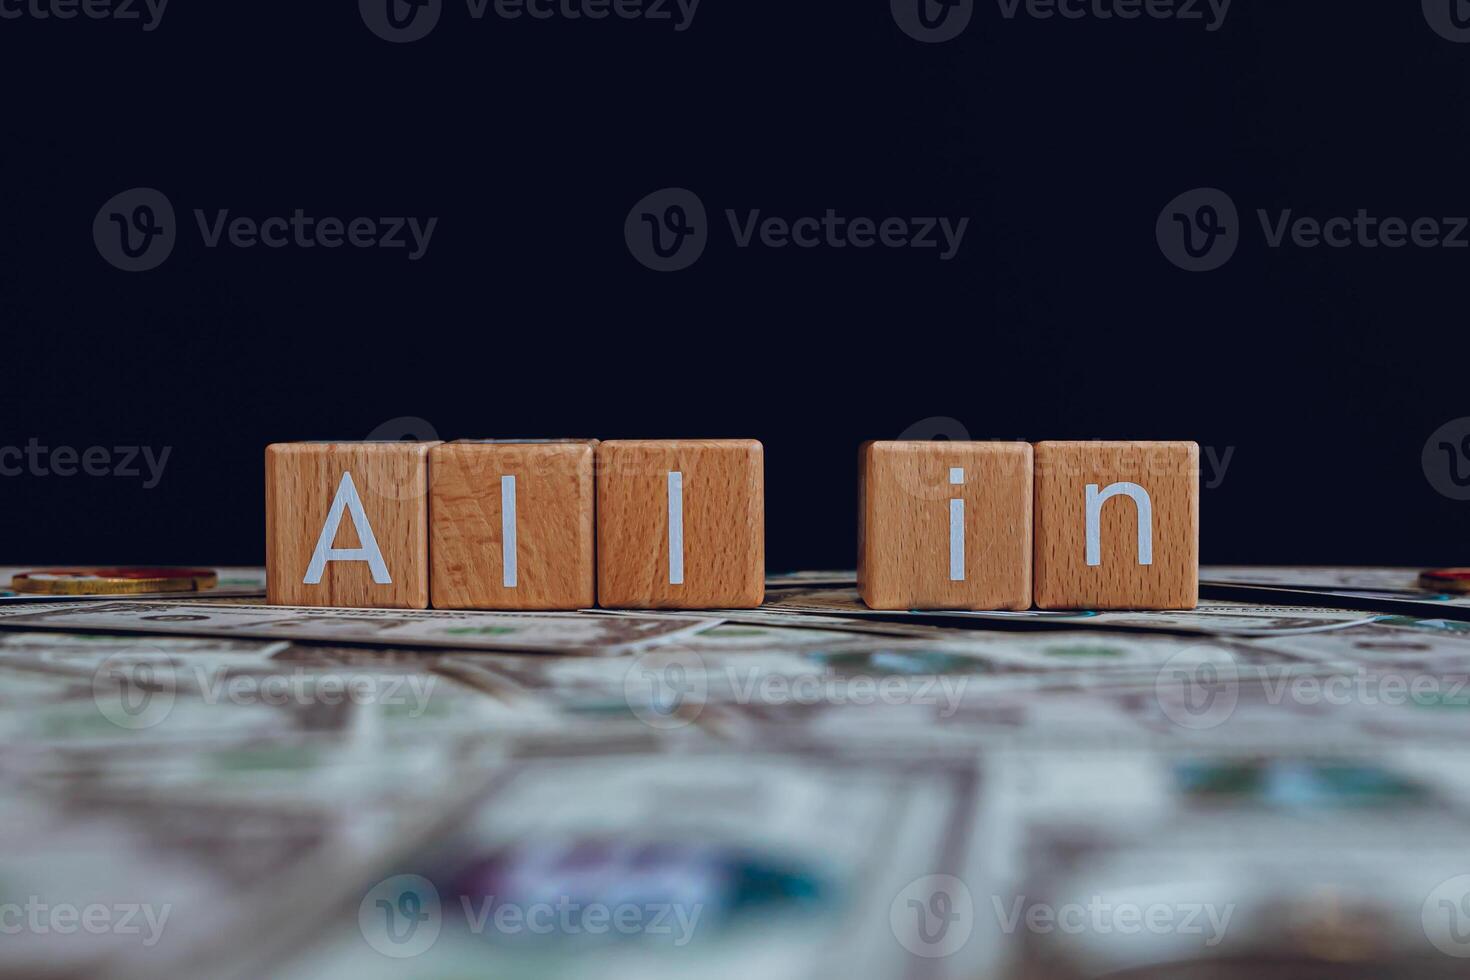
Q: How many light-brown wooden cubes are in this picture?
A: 5